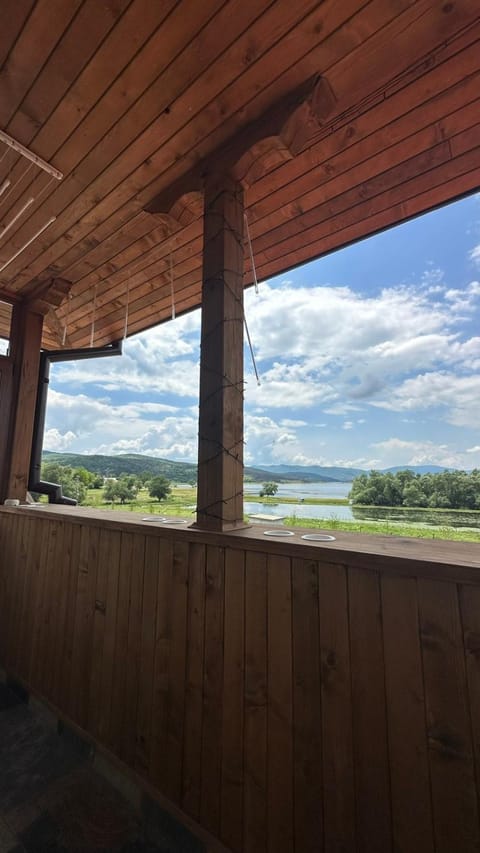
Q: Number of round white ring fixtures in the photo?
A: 4